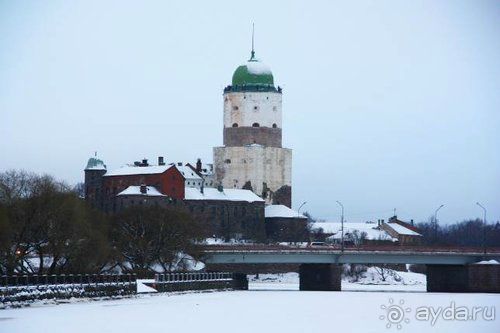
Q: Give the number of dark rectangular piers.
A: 2